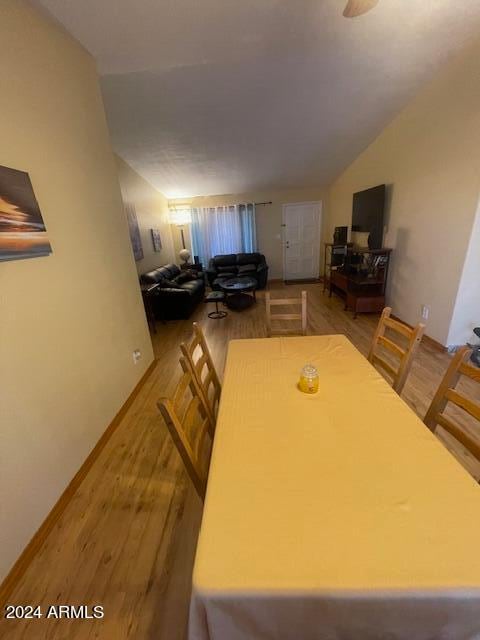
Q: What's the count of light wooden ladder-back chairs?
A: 5